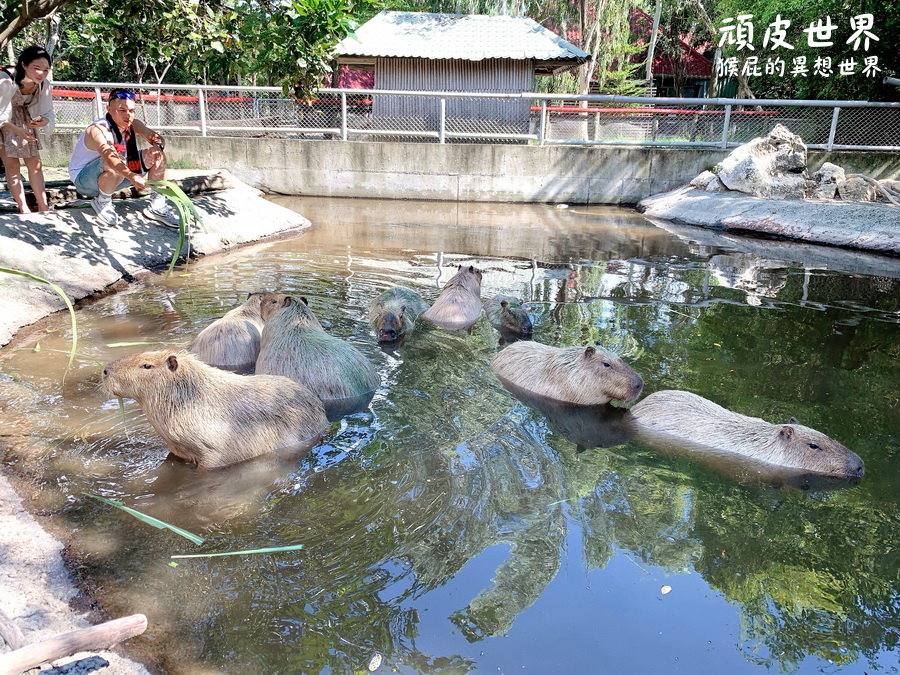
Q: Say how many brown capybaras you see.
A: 8